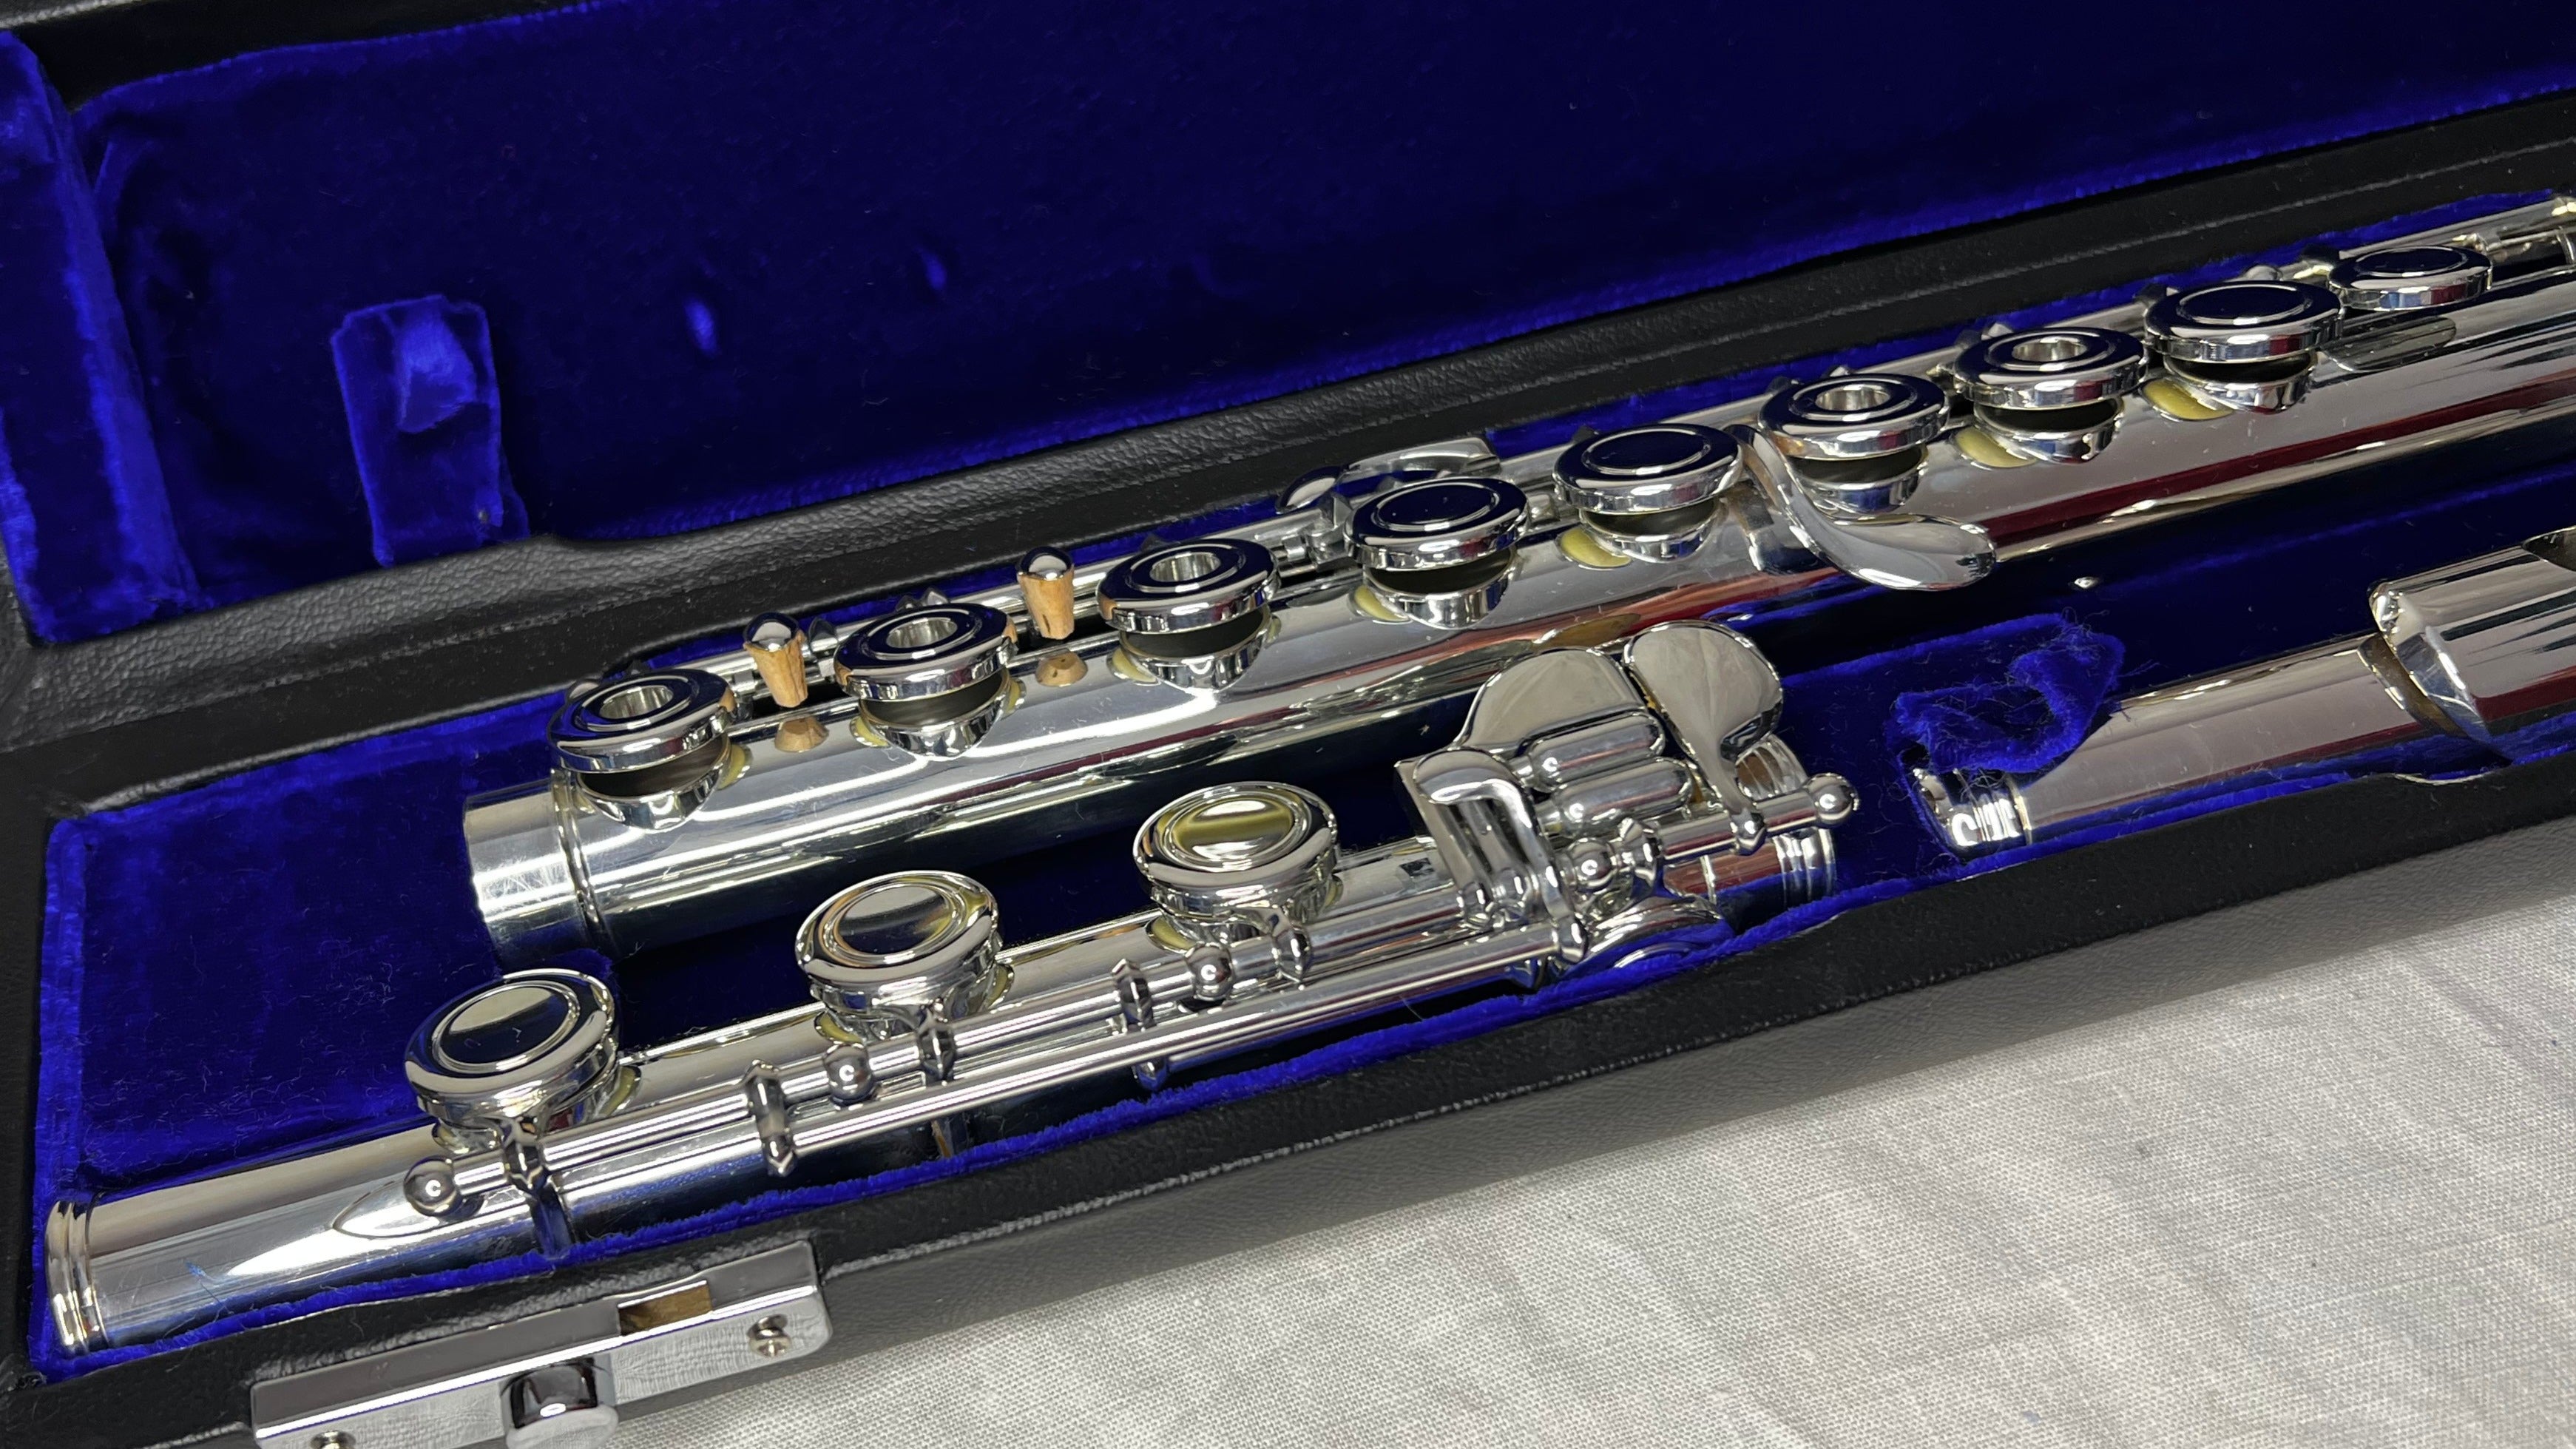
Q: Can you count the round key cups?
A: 12